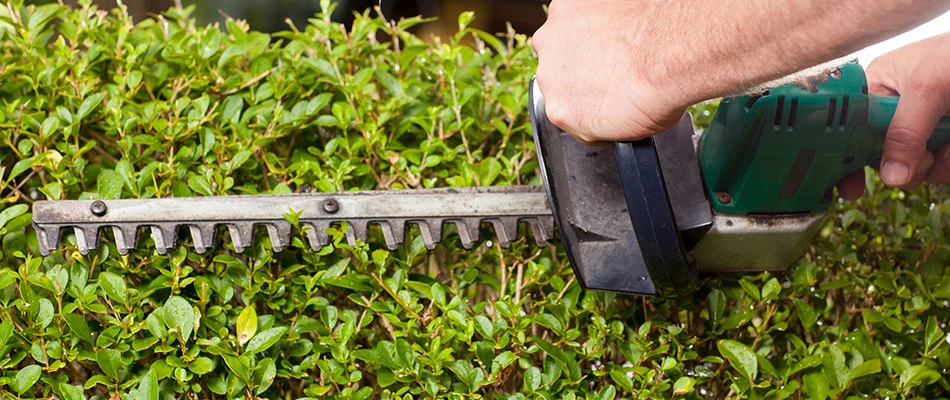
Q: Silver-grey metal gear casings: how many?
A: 1